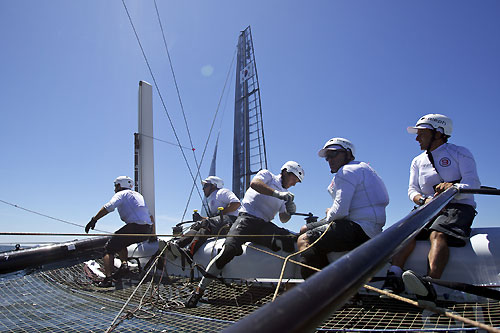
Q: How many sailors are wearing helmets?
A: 5